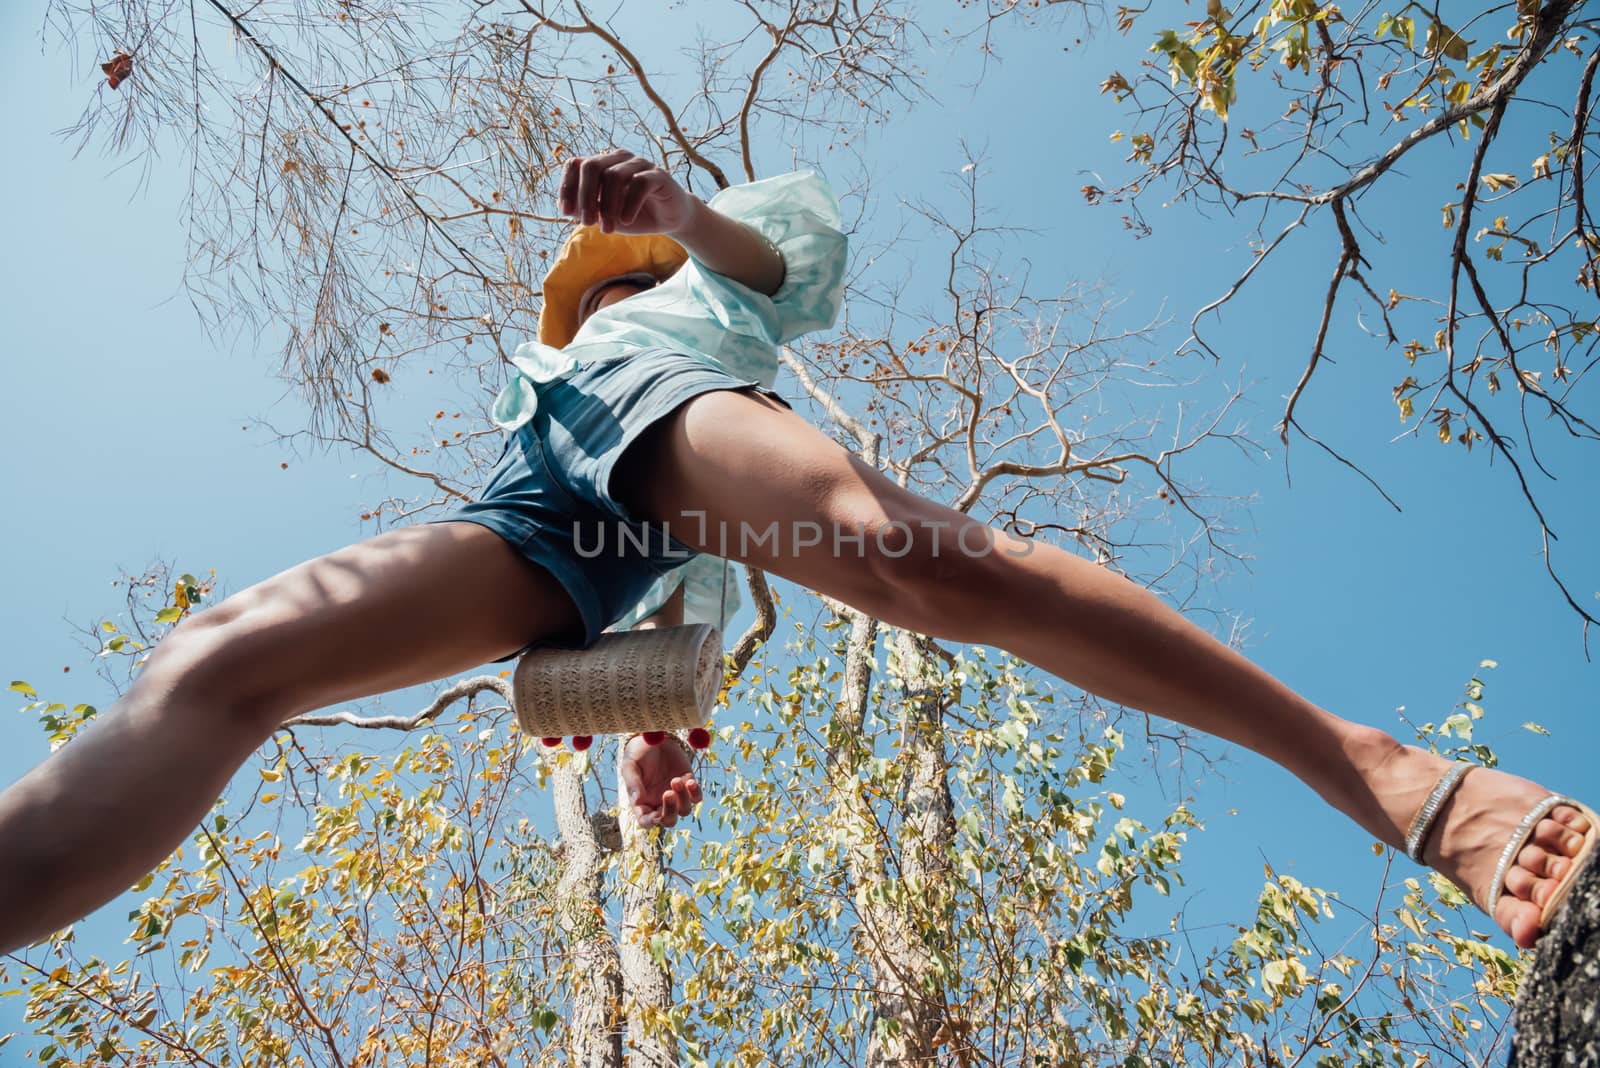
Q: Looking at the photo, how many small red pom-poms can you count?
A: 4